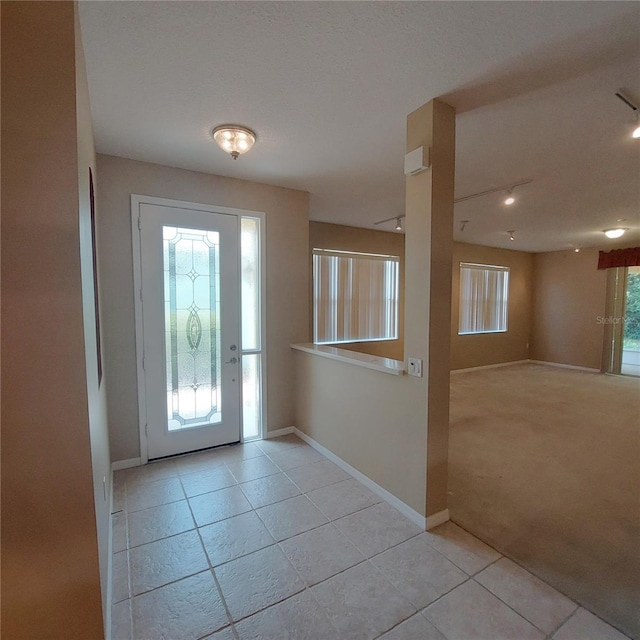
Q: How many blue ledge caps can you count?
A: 0